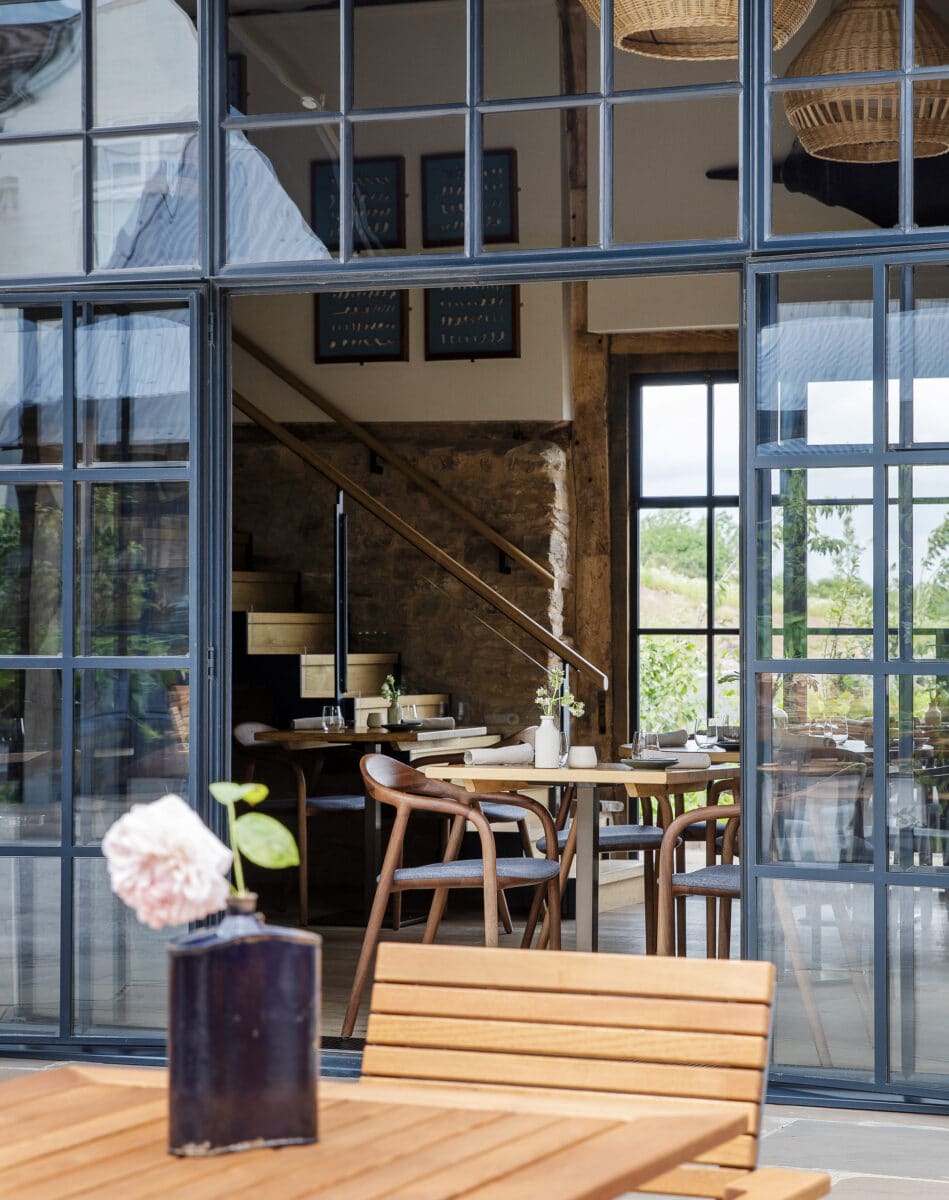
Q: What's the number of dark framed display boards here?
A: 4